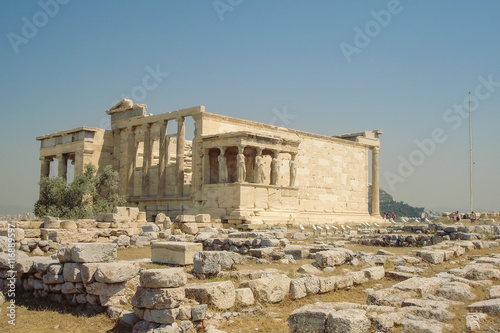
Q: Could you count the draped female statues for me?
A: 5